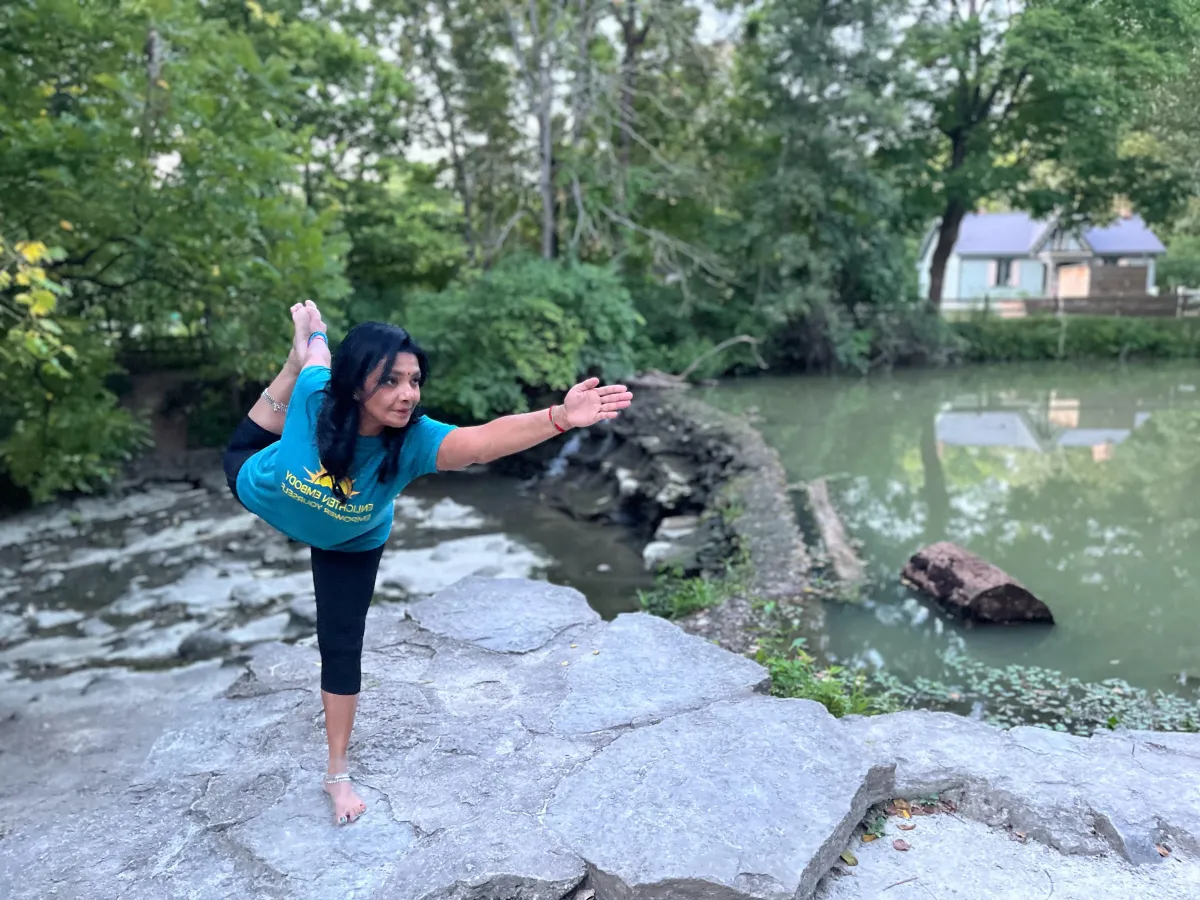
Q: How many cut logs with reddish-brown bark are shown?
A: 1